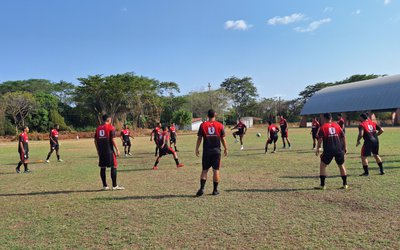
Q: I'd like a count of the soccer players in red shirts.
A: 15